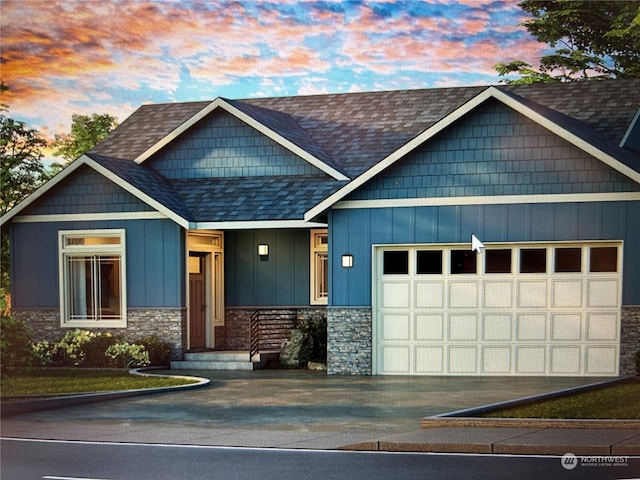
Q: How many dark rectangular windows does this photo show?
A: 7